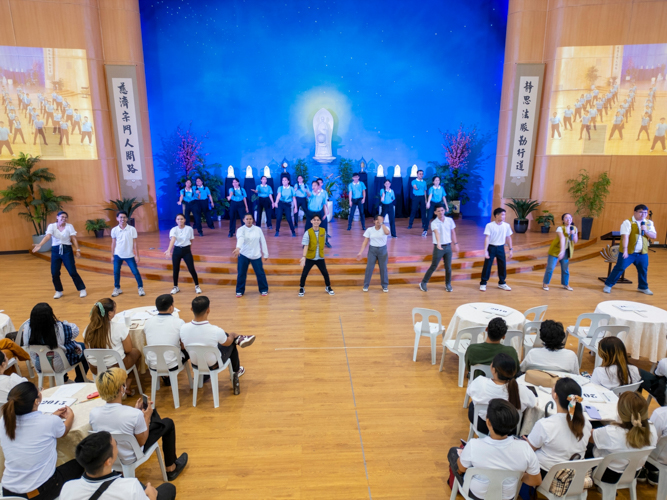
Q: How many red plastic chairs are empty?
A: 0